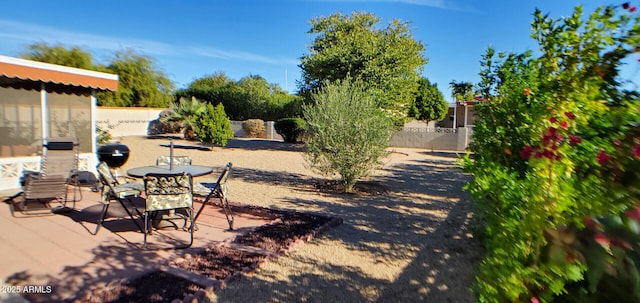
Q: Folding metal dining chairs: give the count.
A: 4